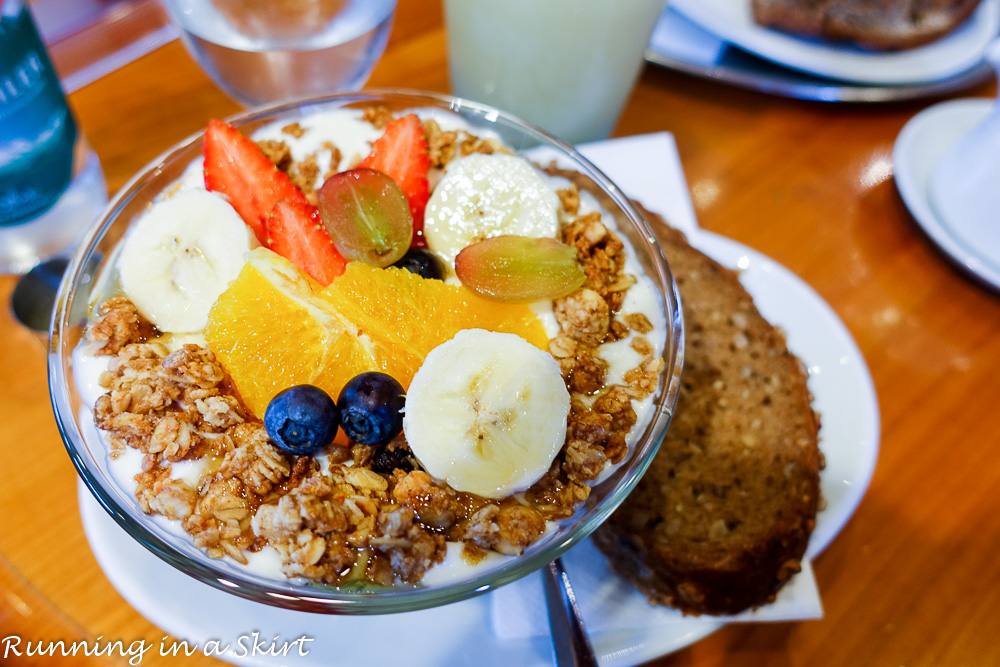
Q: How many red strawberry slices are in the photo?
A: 3